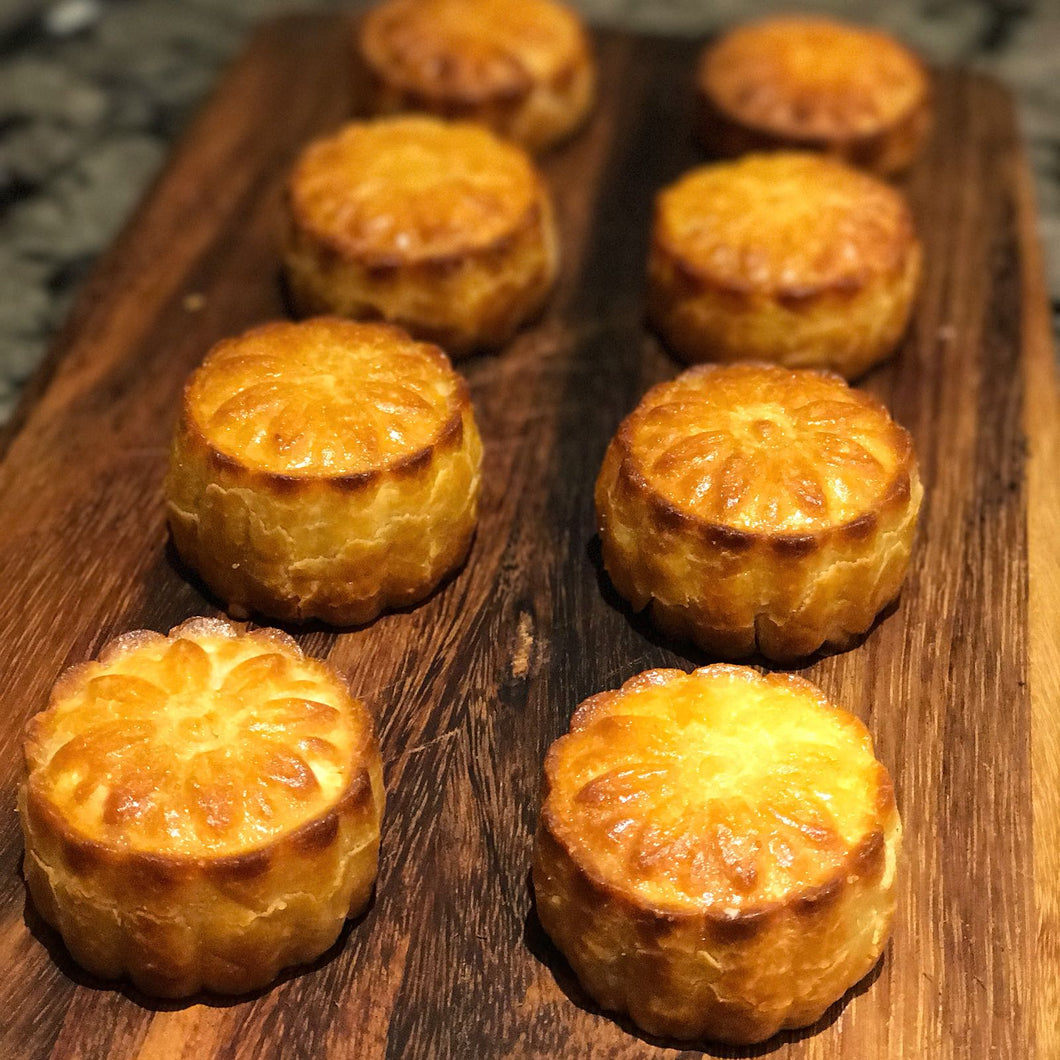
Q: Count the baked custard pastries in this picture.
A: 8